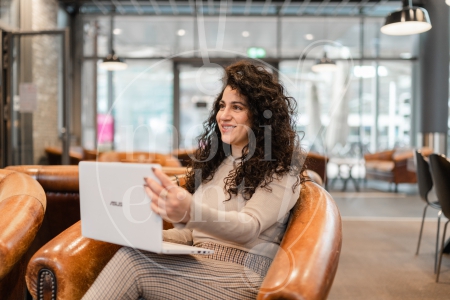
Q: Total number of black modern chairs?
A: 2